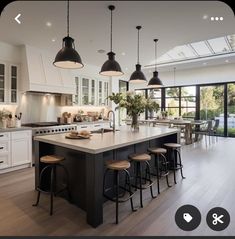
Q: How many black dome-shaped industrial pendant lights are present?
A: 4